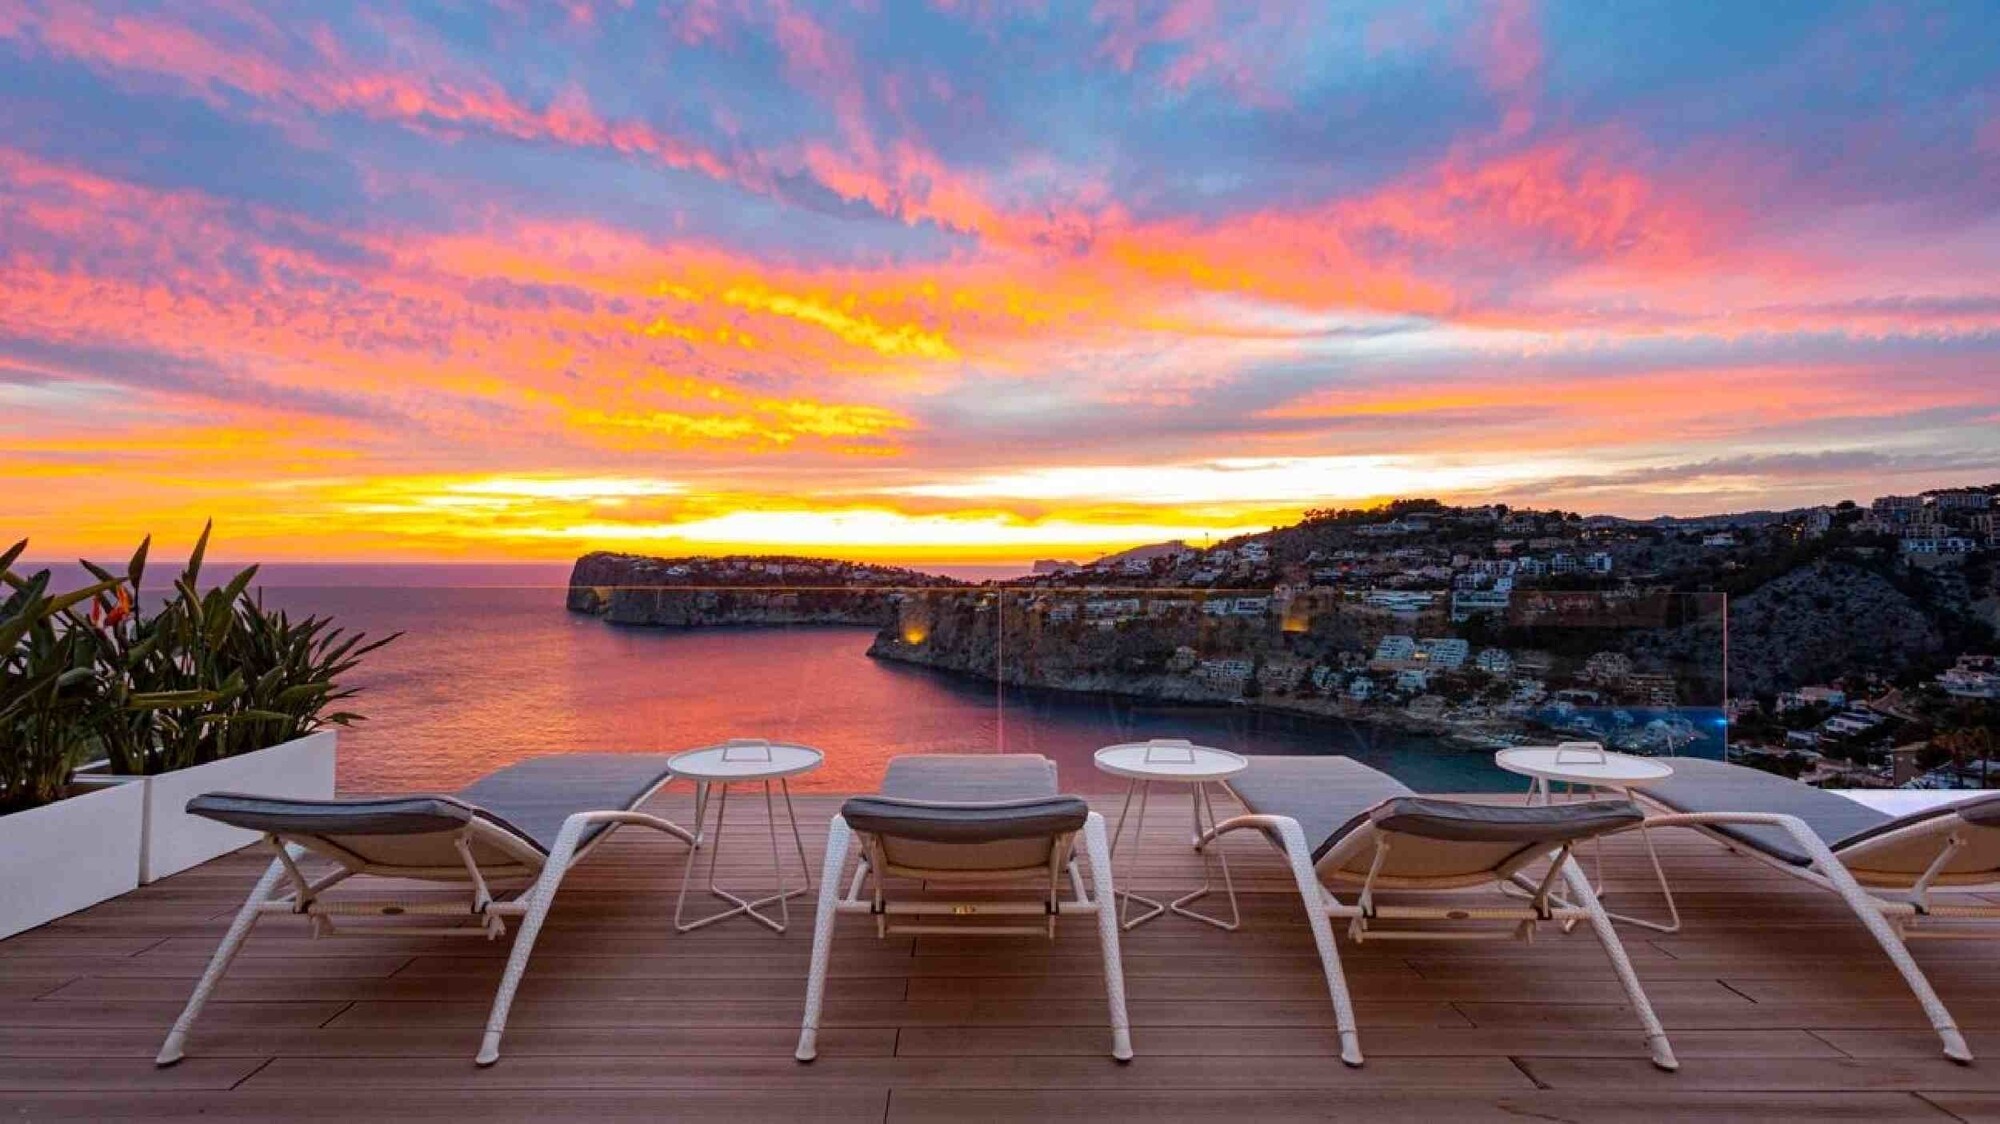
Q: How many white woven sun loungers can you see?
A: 4